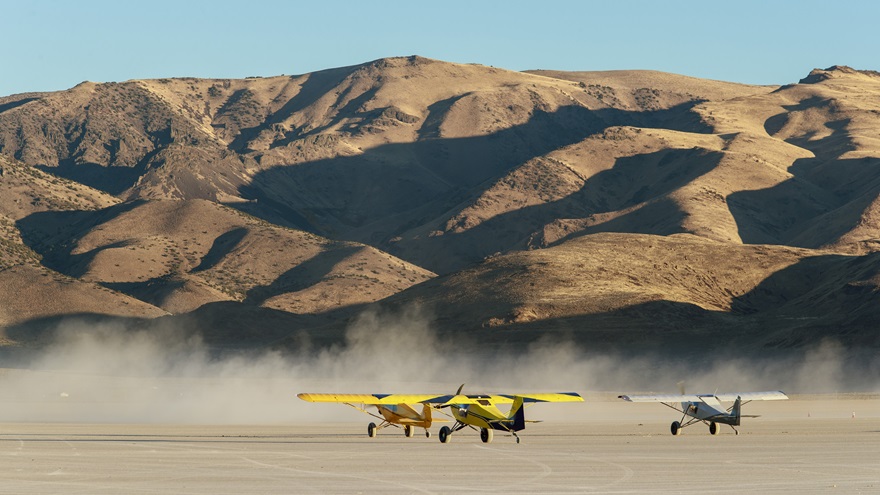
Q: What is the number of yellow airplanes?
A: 2